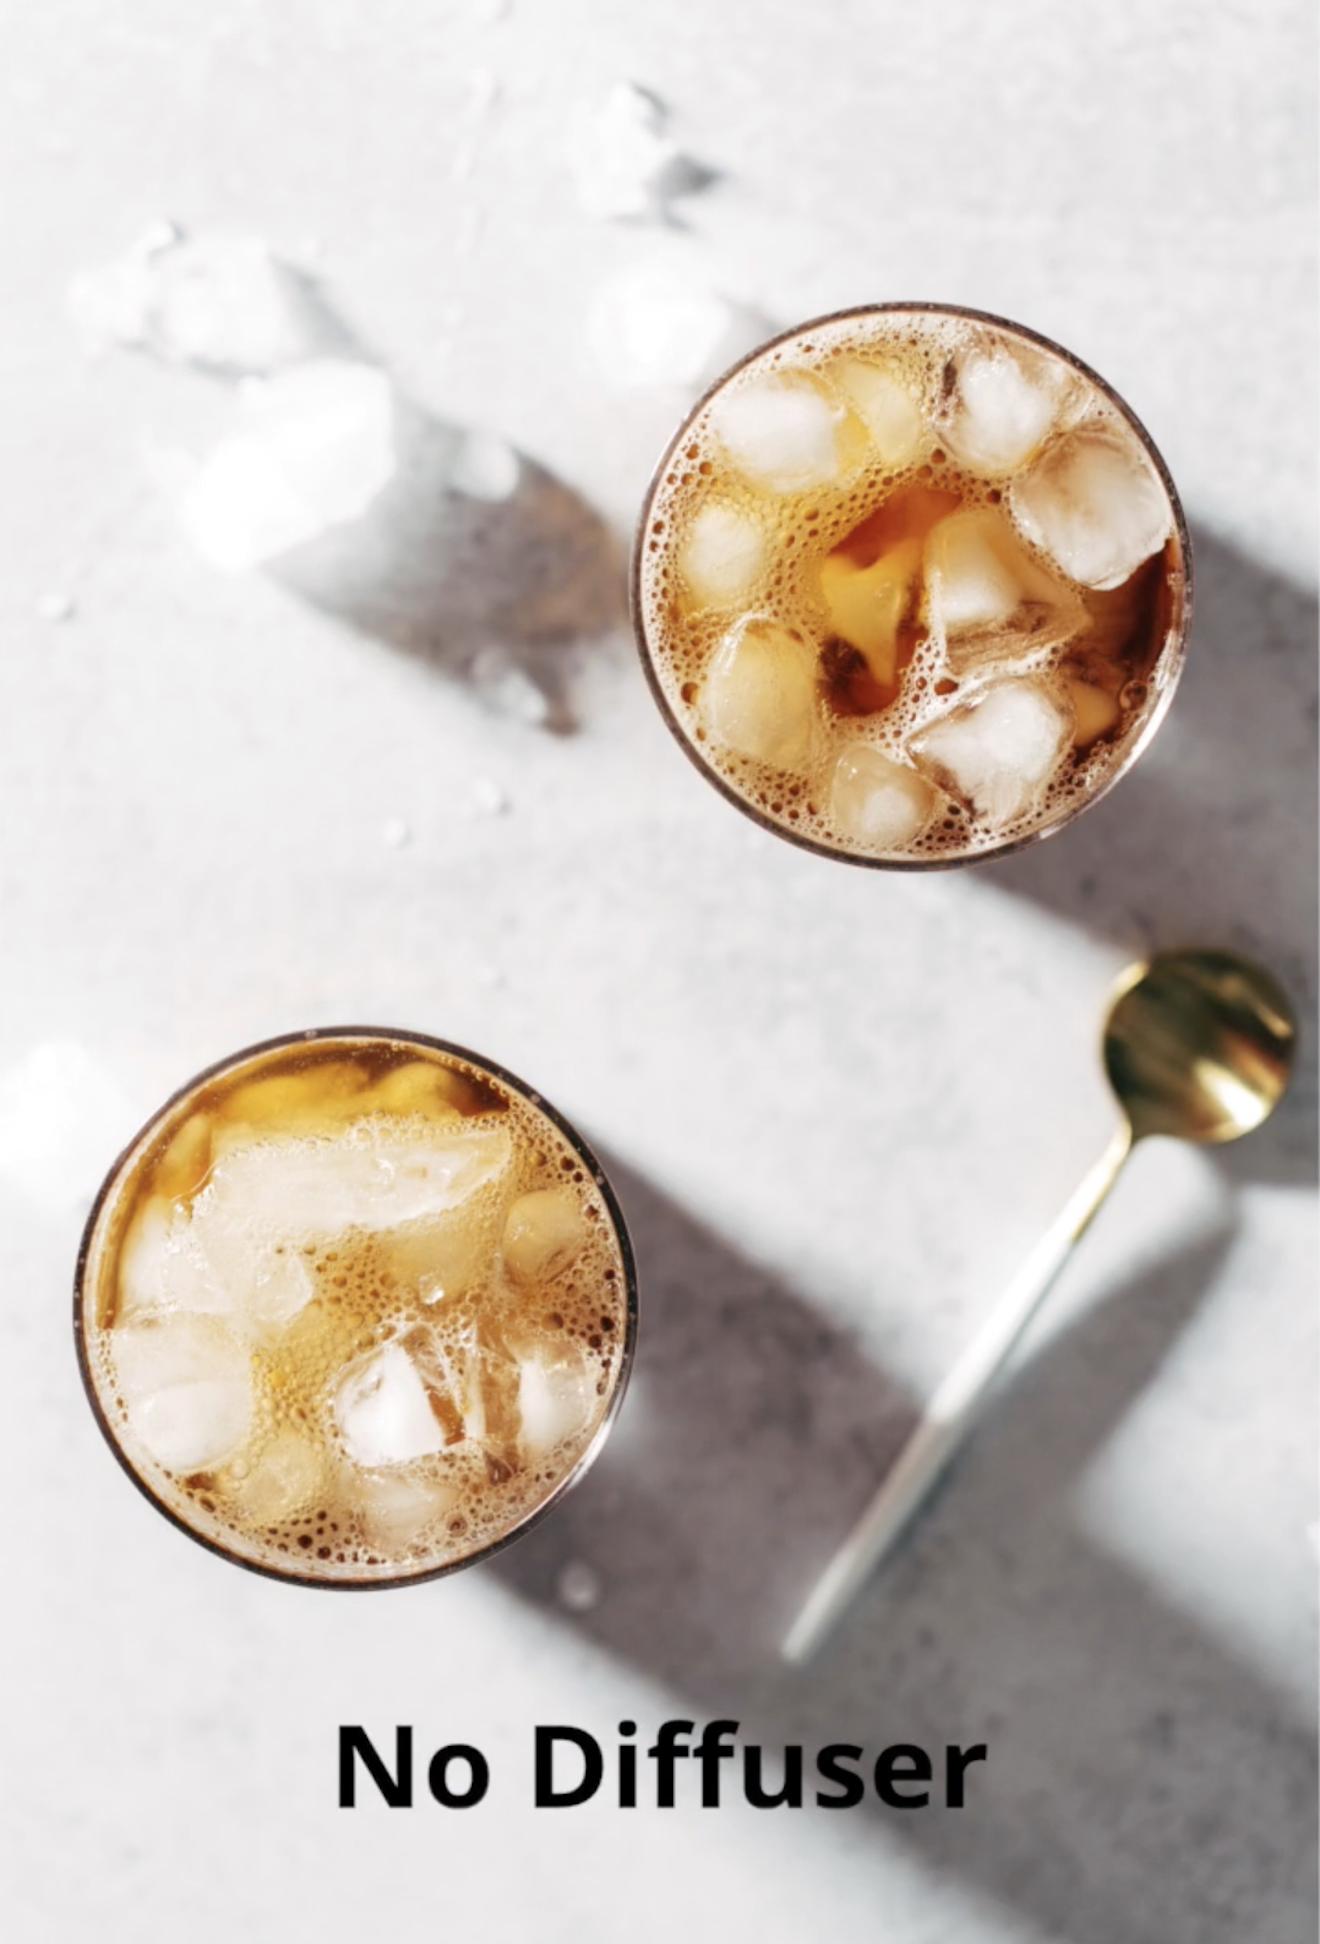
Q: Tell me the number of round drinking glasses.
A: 2